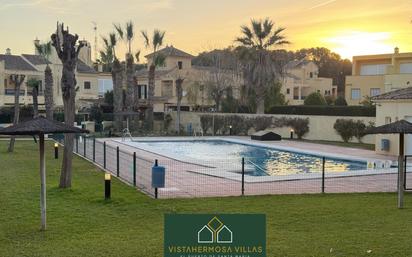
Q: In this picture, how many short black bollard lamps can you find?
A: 4